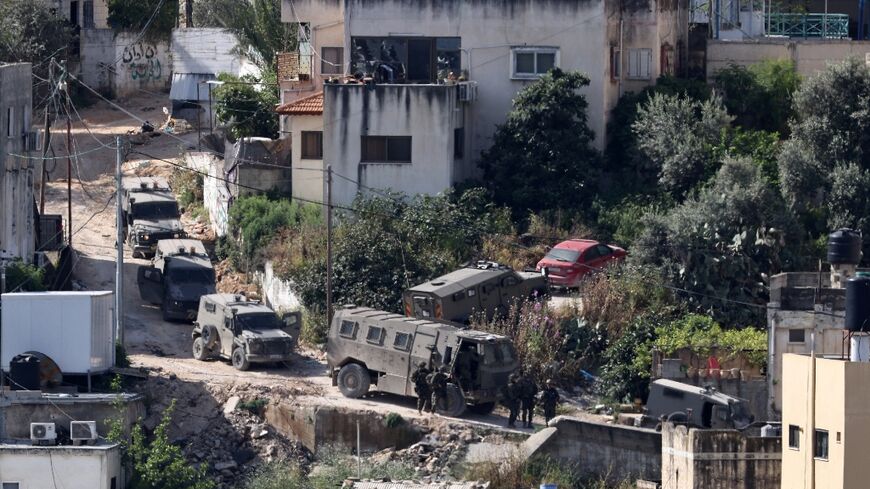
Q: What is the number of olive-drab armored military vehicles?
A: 6